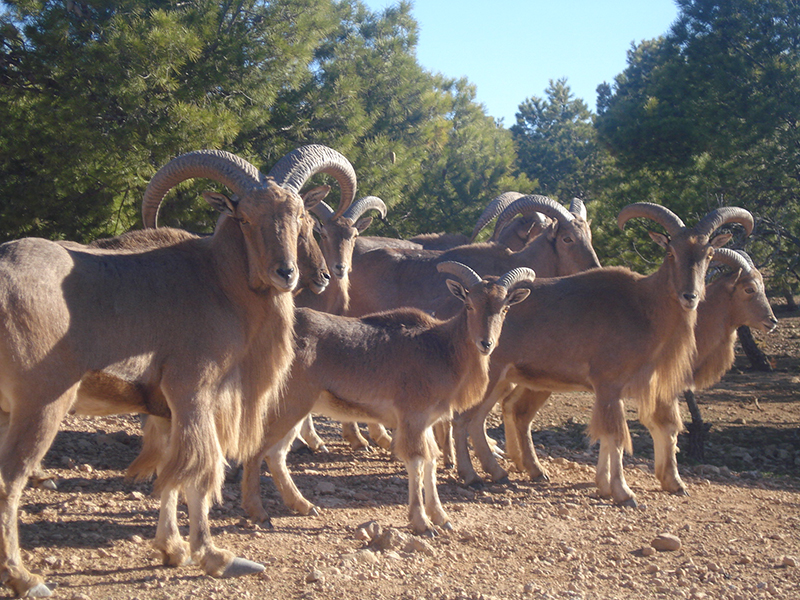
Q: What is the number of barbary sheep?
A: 8